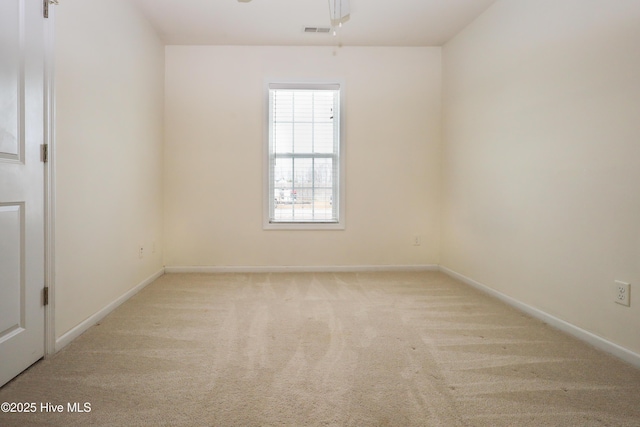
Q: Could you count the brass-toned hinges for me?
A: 3